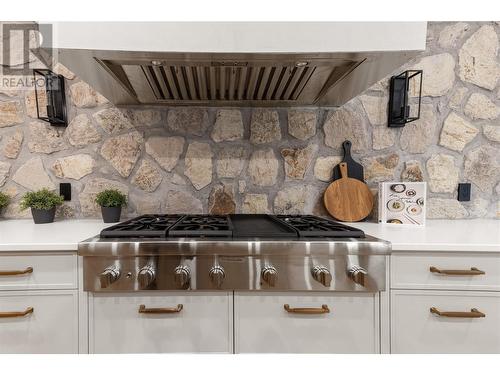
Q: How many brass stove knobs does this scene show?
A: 0